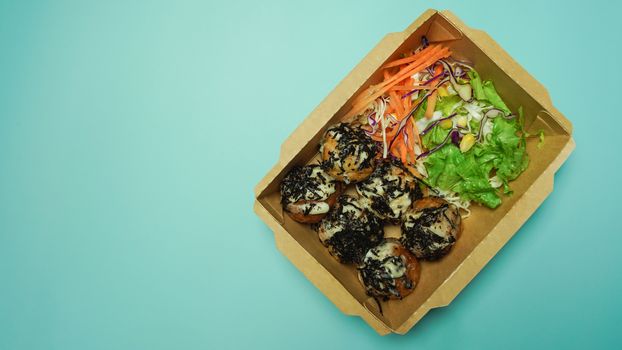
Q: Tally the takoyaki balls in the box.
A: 6